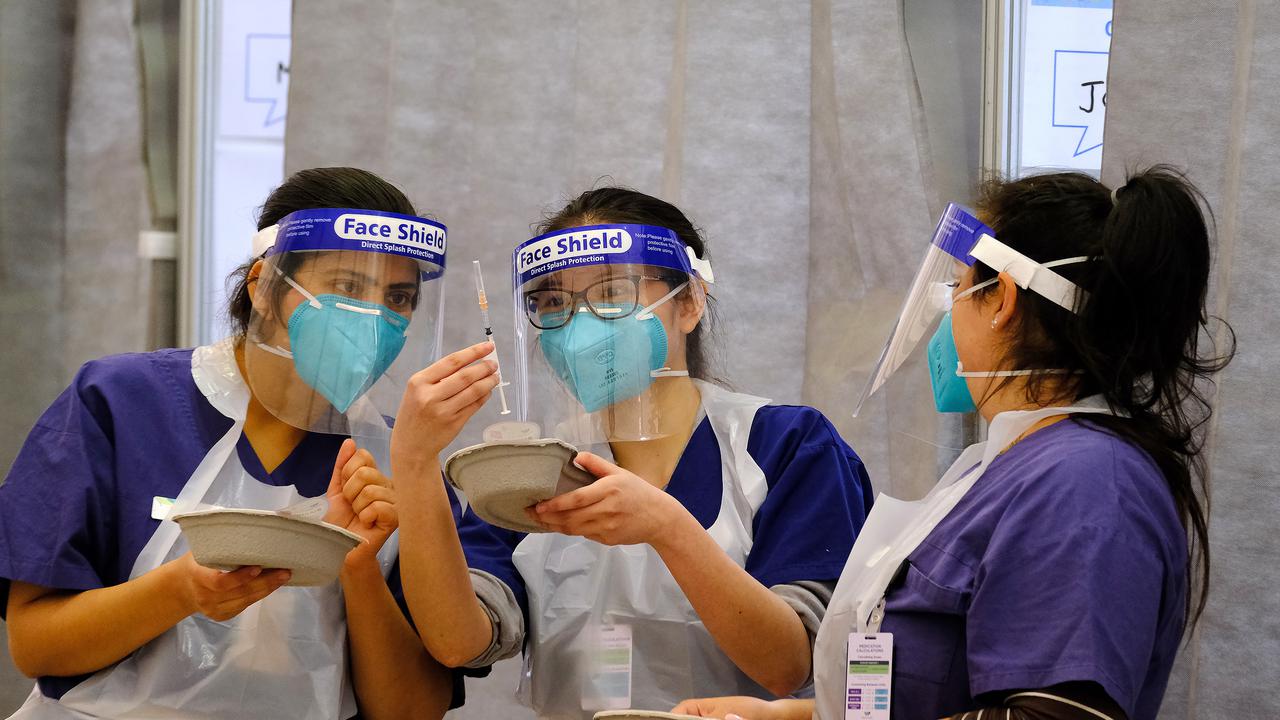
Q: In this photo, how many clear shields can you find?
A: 3